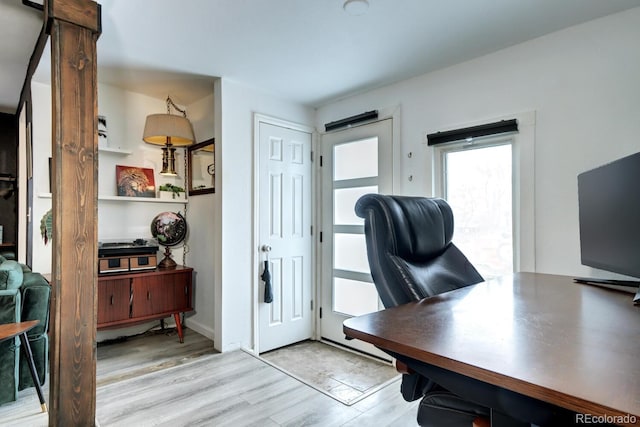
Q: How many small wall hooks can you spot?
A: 2